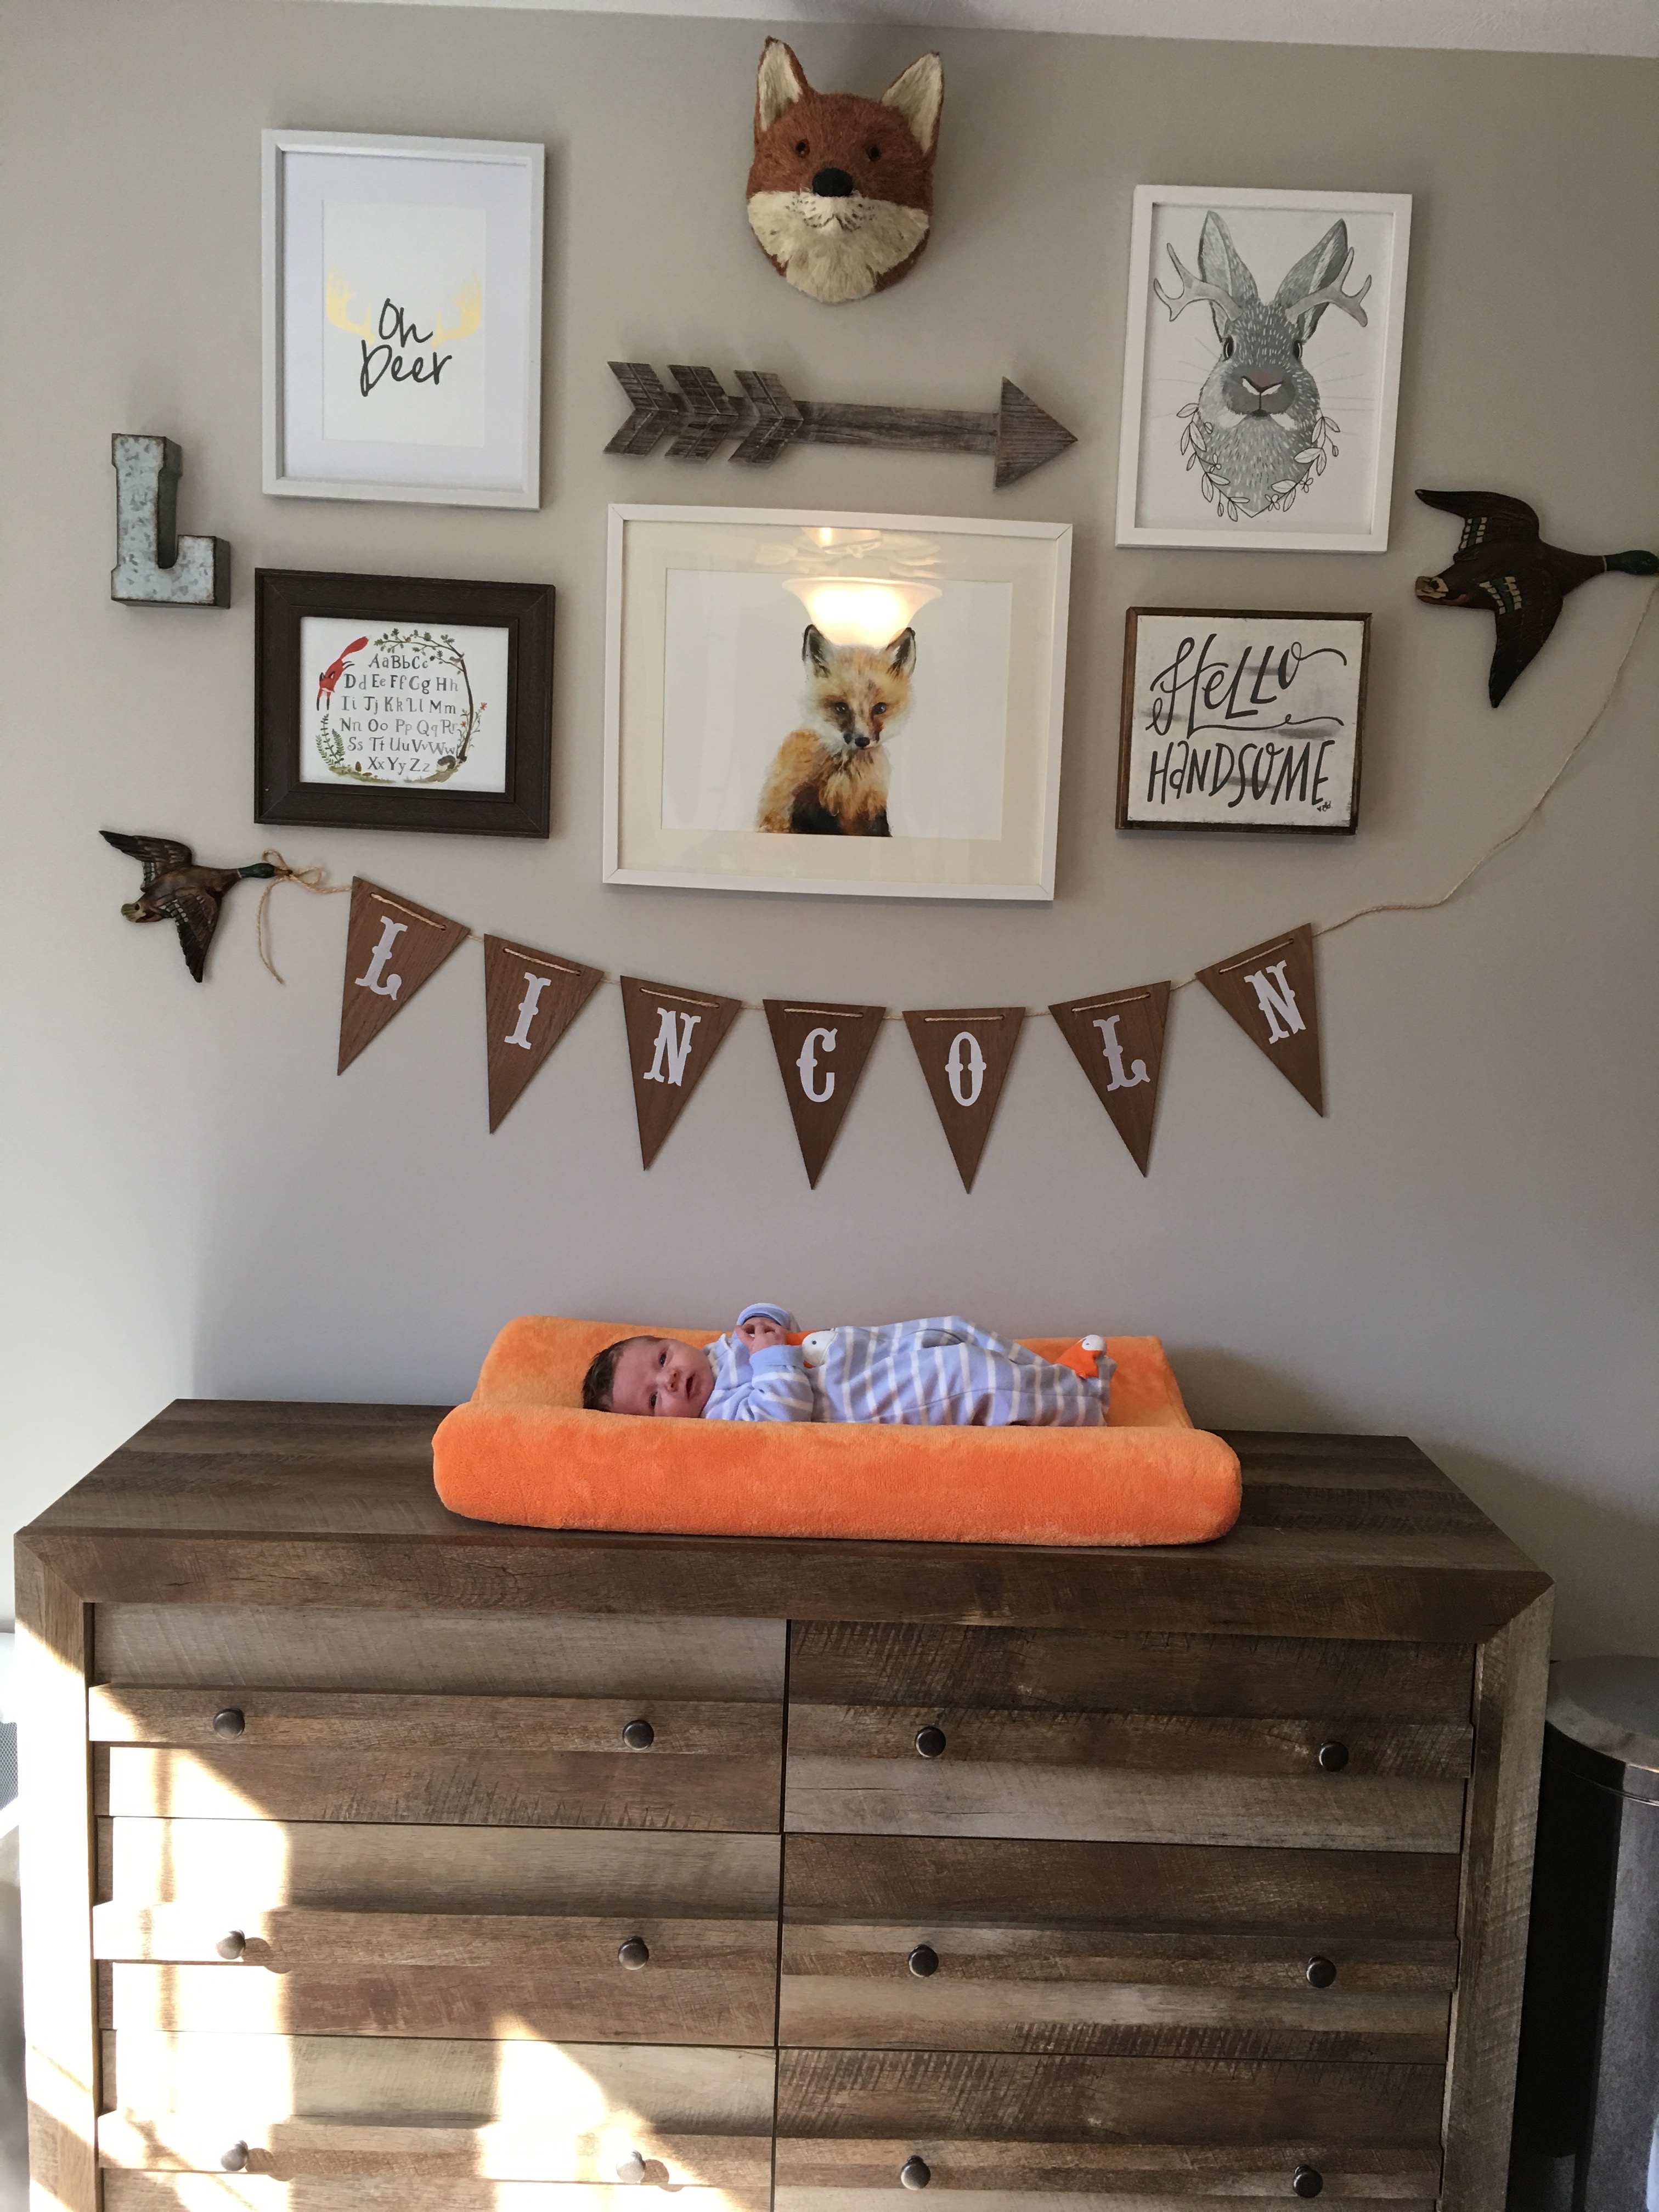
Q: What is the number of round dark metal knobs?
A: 12